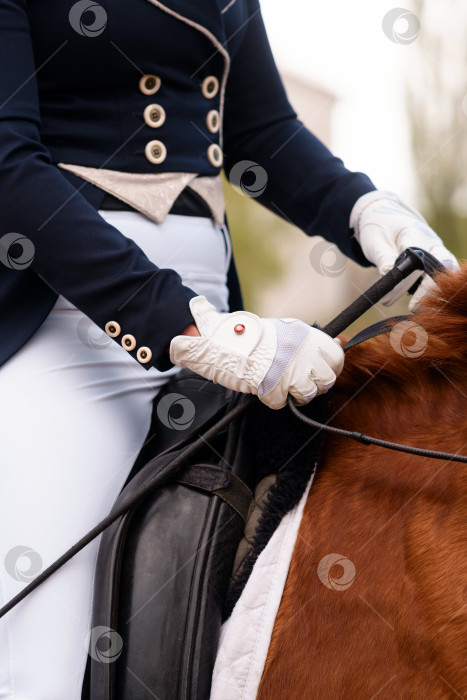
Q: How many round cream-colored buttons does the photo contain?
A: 9